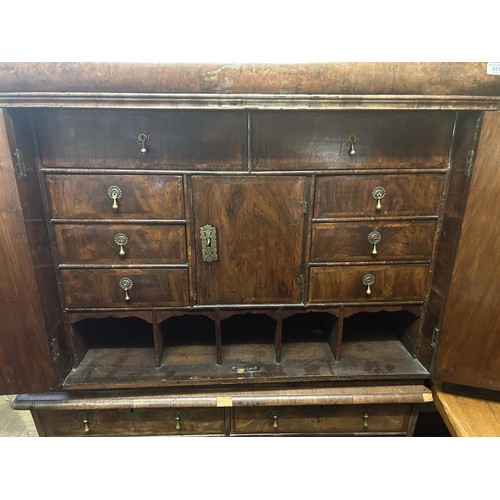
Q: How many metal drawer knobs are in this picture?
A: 12